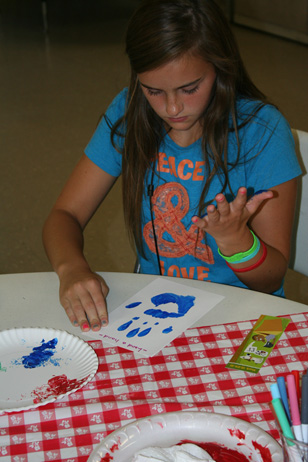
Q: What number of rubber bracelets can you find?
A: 3